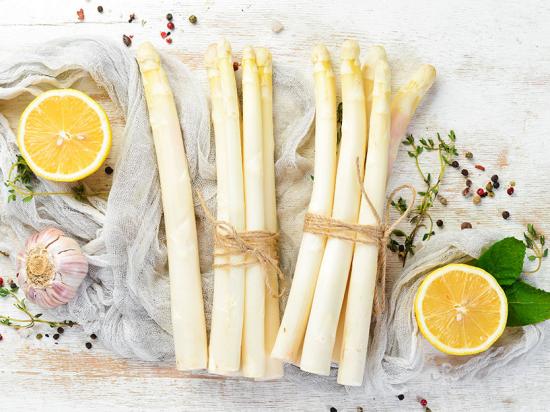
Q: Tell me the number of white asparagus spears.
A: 10